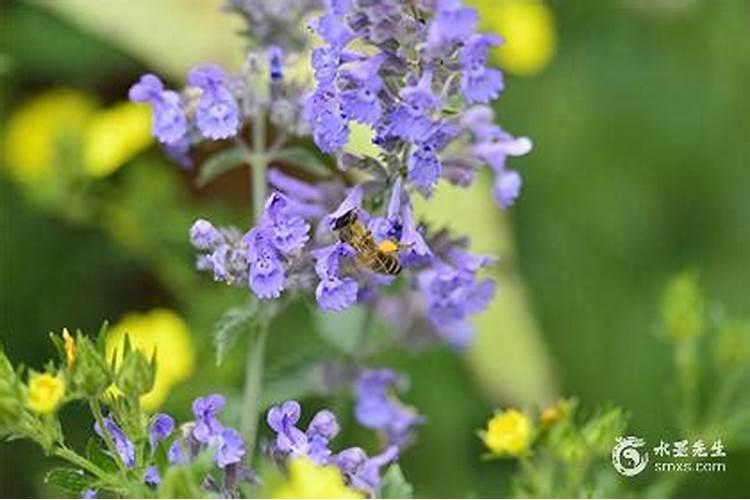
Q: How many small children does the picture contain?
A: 0